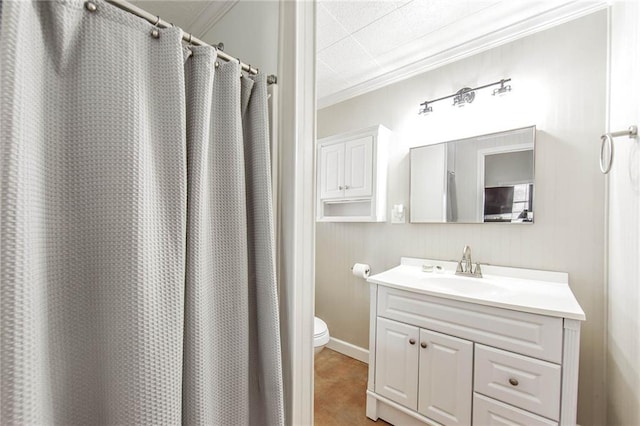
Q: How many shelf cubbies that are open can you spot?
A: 1